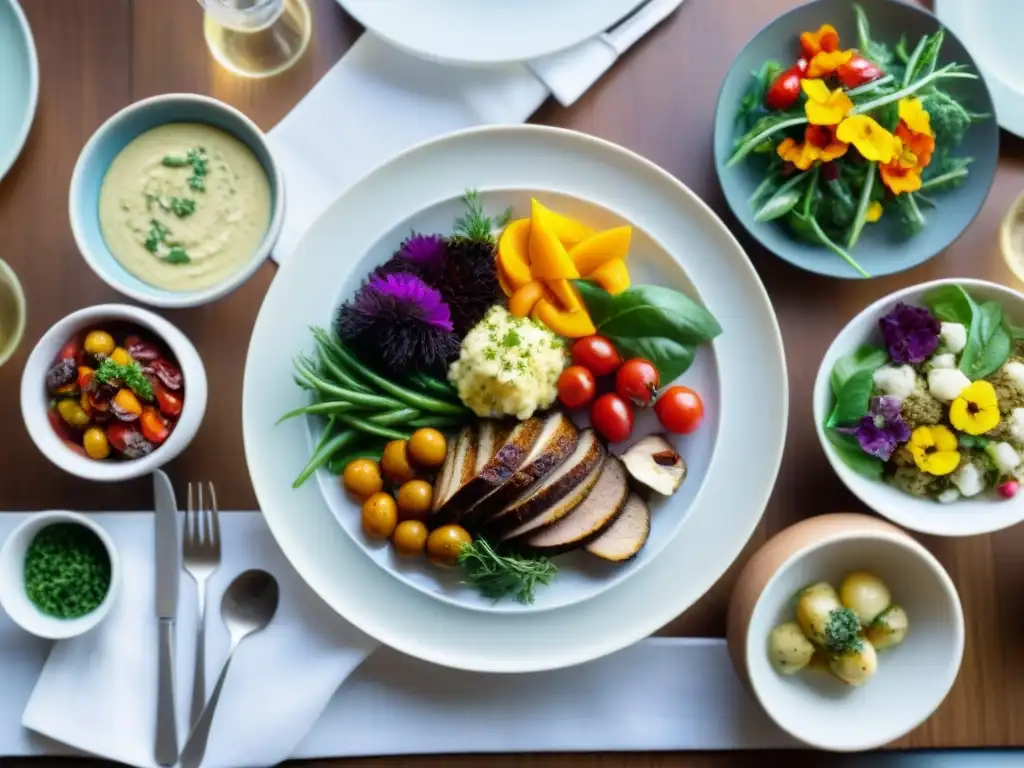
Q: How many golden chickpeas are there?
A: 7